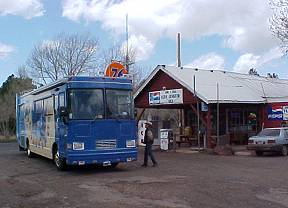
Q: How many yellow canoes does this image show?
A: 0